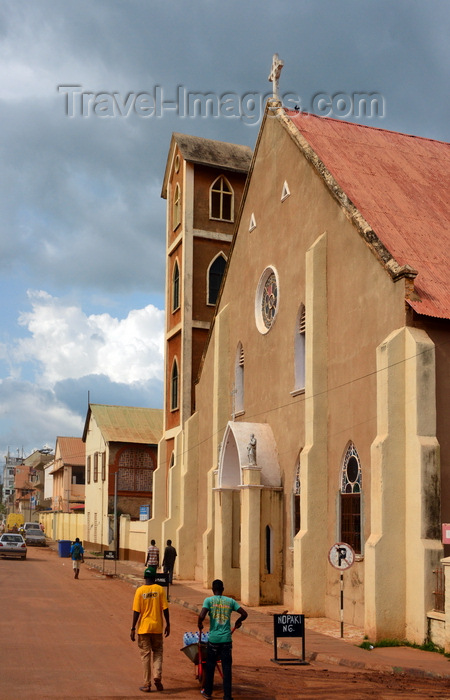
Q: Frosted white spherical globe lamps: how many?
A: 0